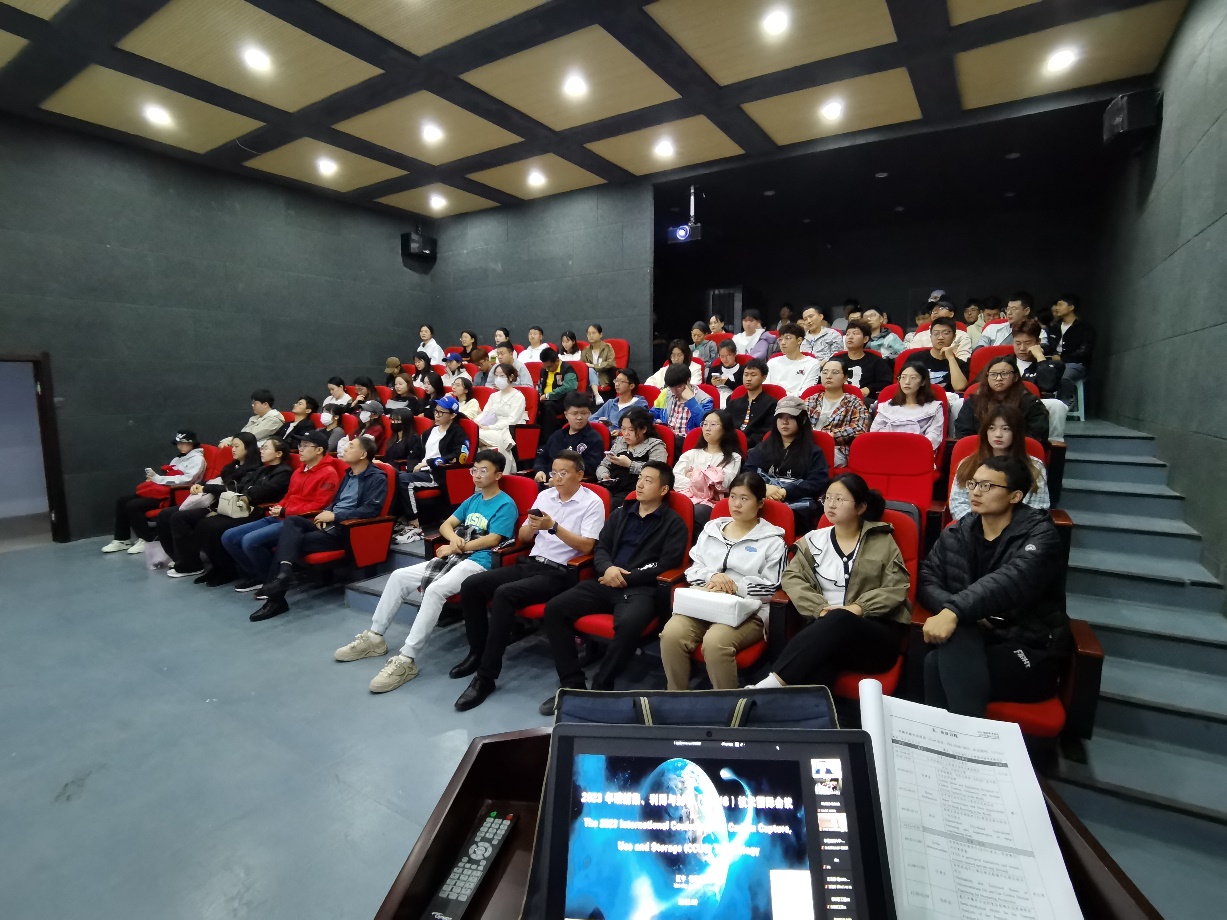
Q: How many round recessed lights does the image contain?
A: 11